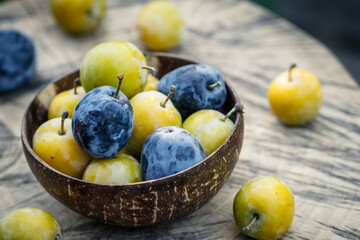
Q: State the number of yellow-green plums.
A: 12